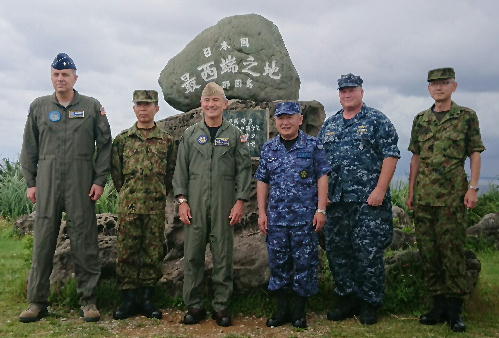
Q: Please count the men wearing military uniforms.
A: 6